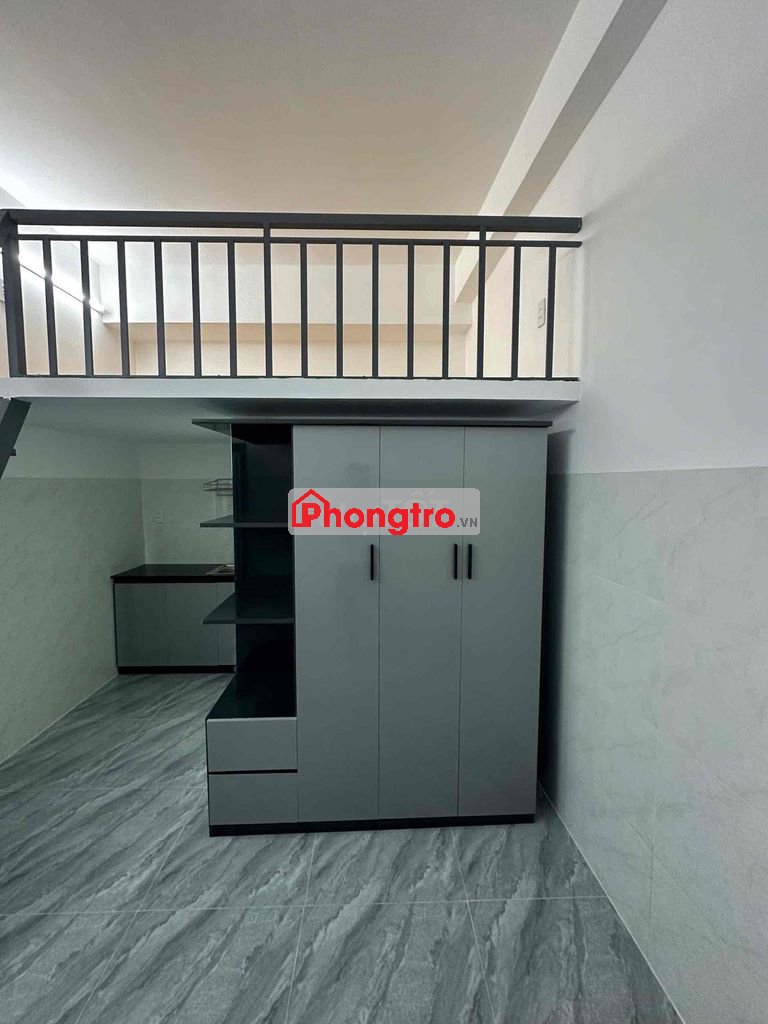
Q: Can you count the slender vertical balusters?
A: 15